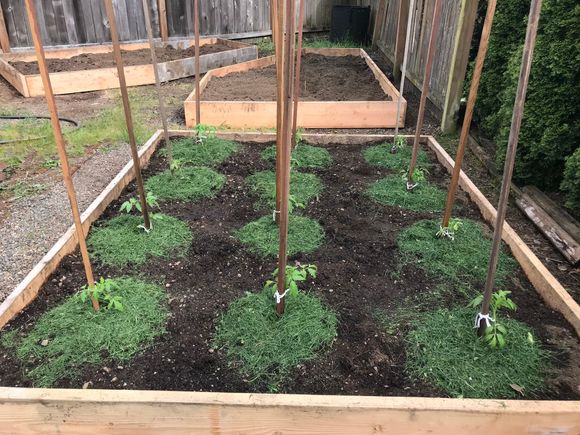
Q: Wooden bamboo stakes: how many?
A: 12